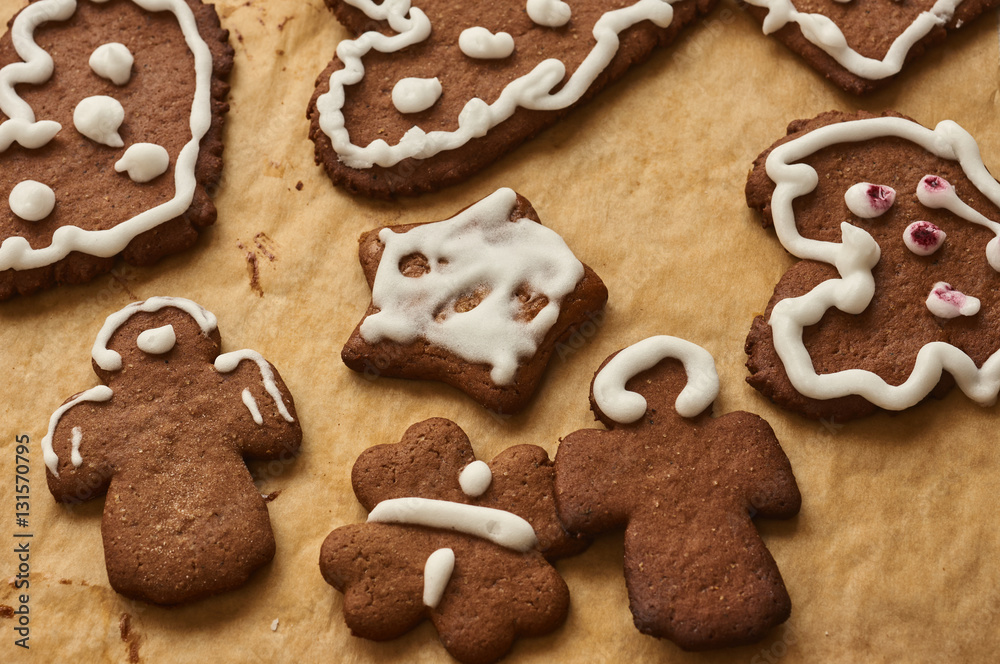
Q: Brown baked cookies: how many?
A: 8